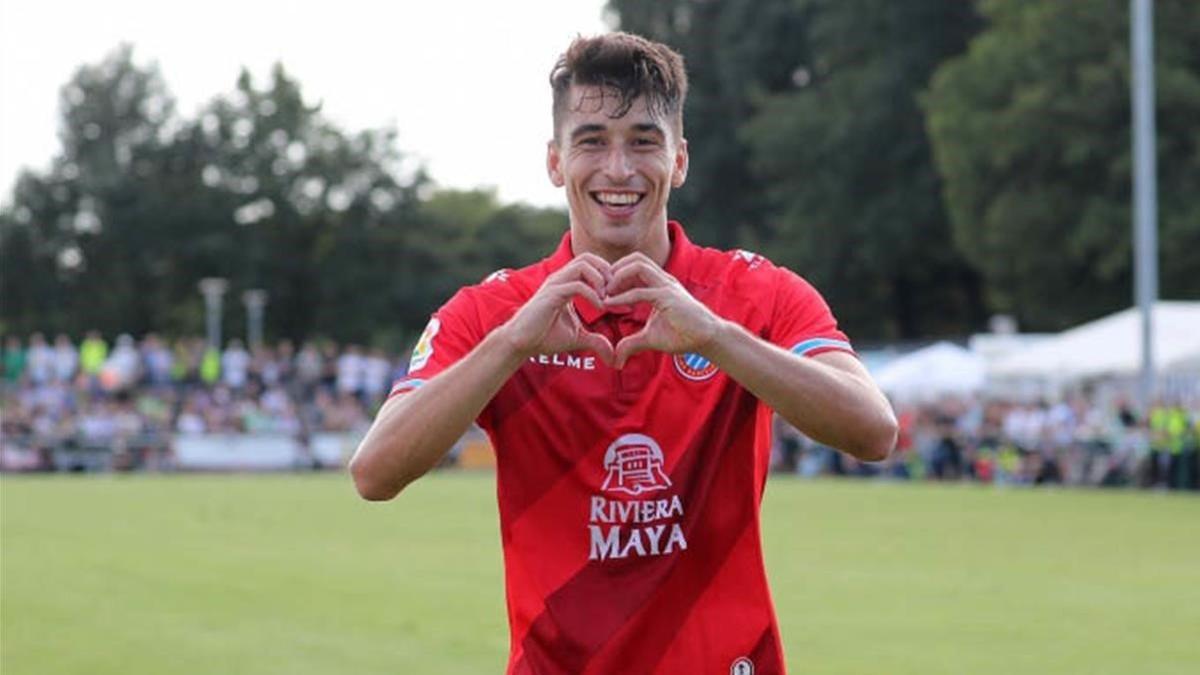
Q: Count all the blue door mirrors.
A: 0